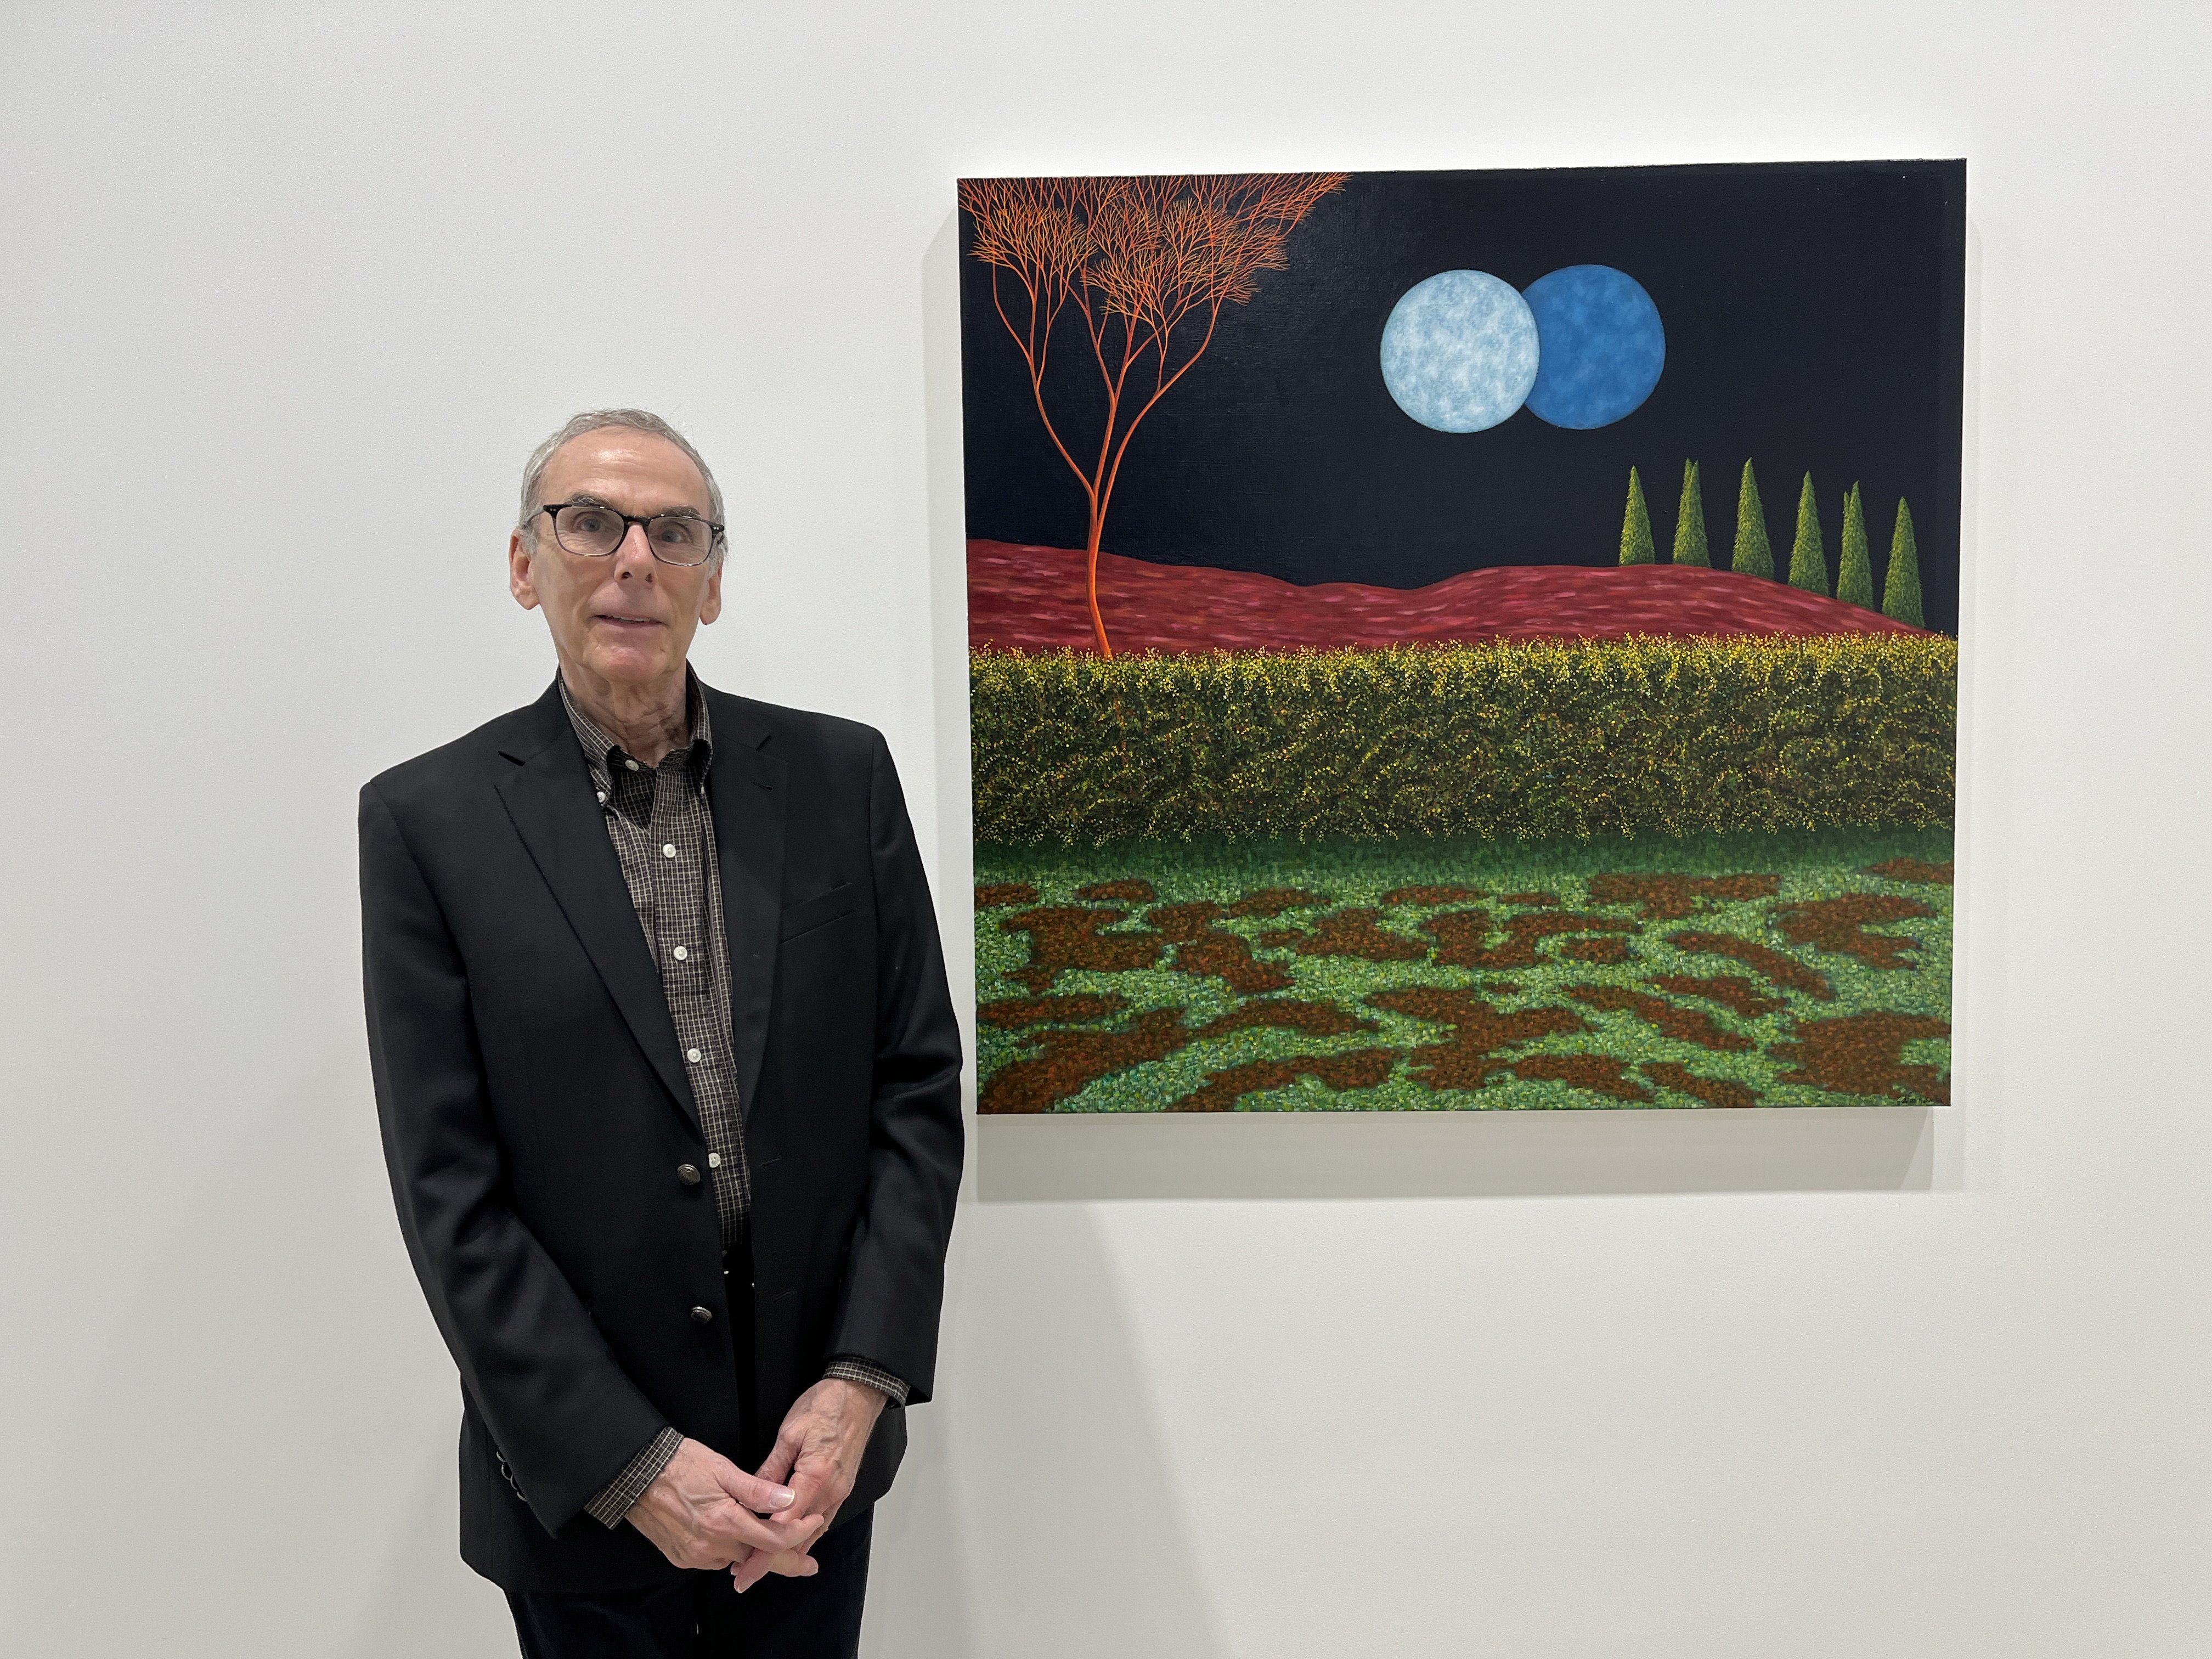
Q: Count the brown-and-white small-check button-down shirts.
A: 1